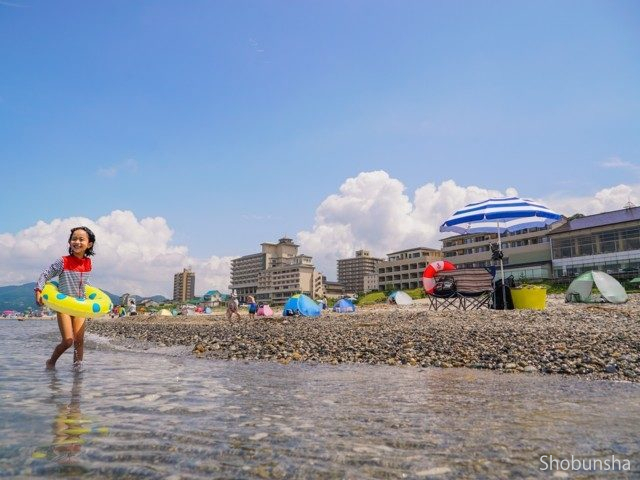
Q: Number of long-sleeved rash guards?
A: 1